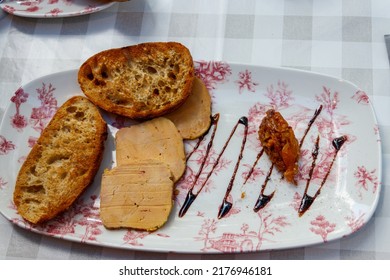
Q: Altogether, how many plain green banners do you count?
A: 0